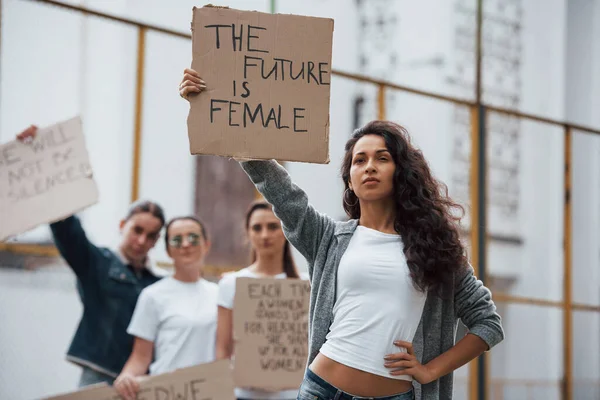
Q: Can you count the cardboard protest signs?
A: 4